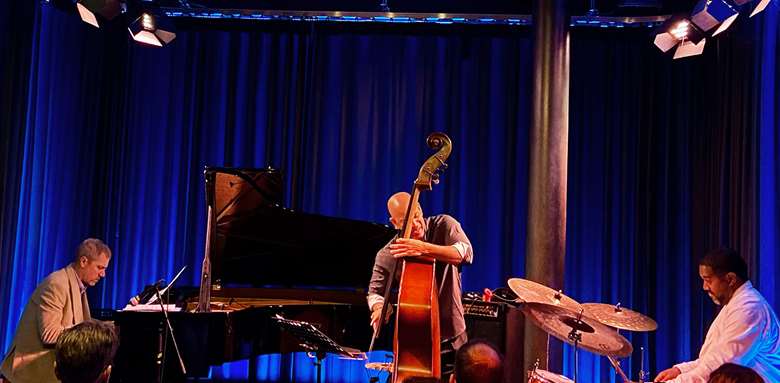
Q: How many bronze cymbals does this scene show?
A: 3